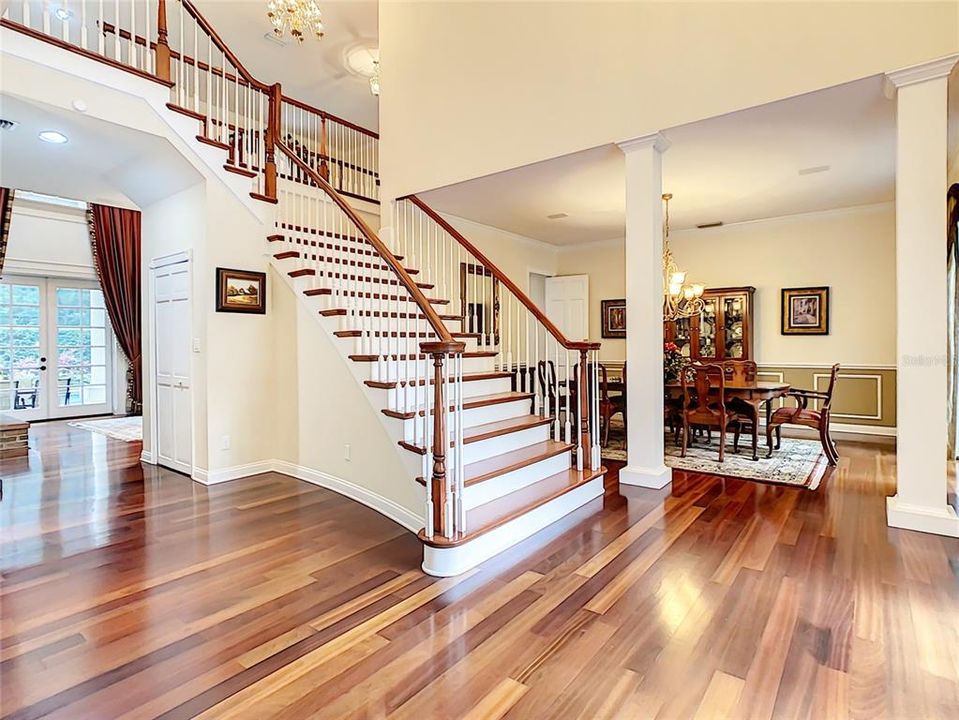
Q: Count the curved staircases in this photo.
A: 1